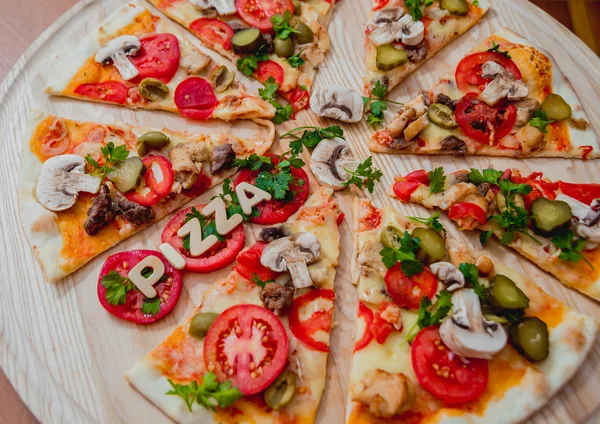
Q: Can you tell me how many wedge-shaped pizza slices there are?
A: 8